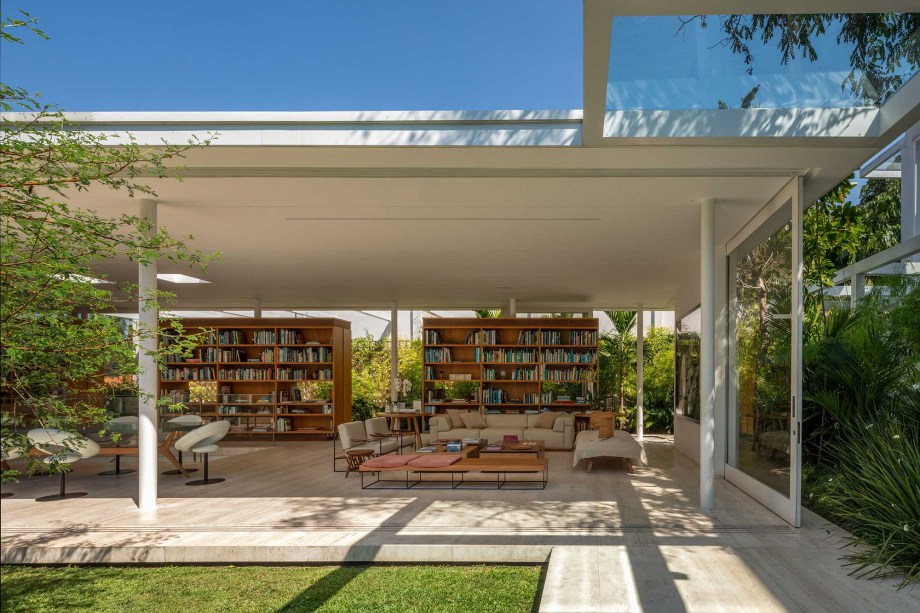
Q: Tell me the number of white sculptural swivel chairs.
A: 5